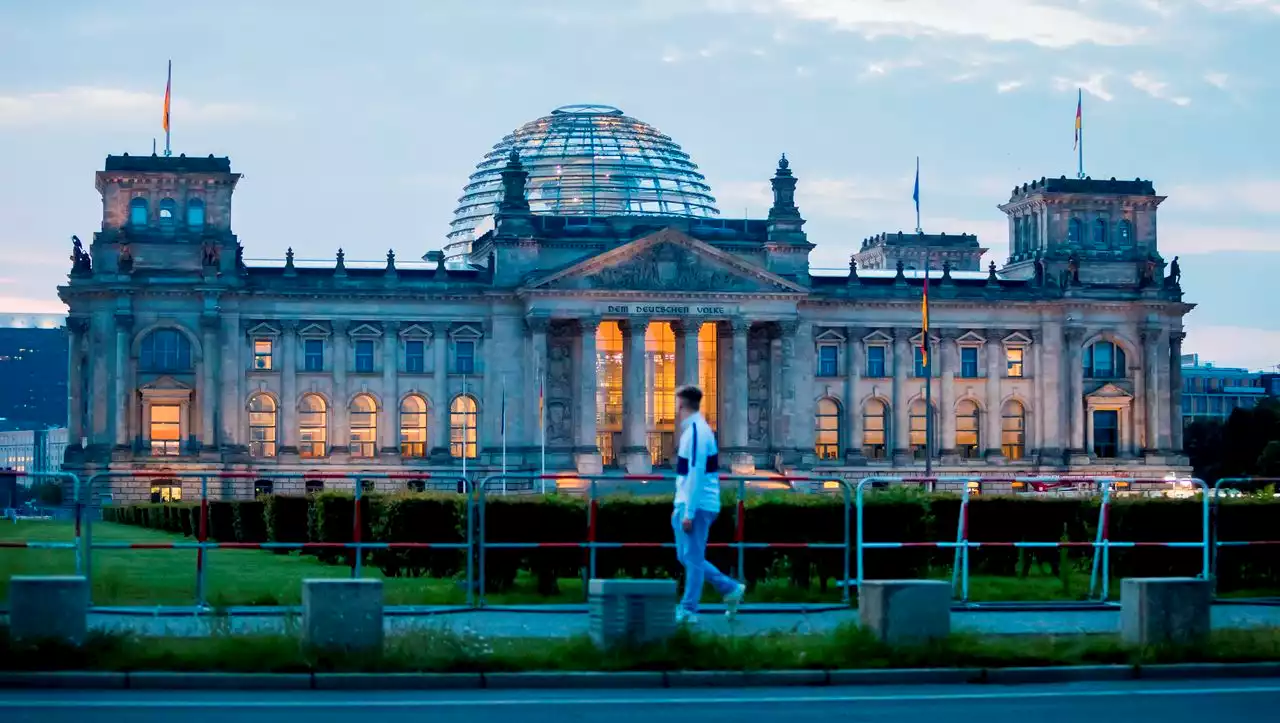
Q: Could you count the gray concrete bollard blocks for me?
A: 5